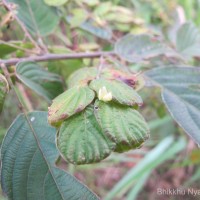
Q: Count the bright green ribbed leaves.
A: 4